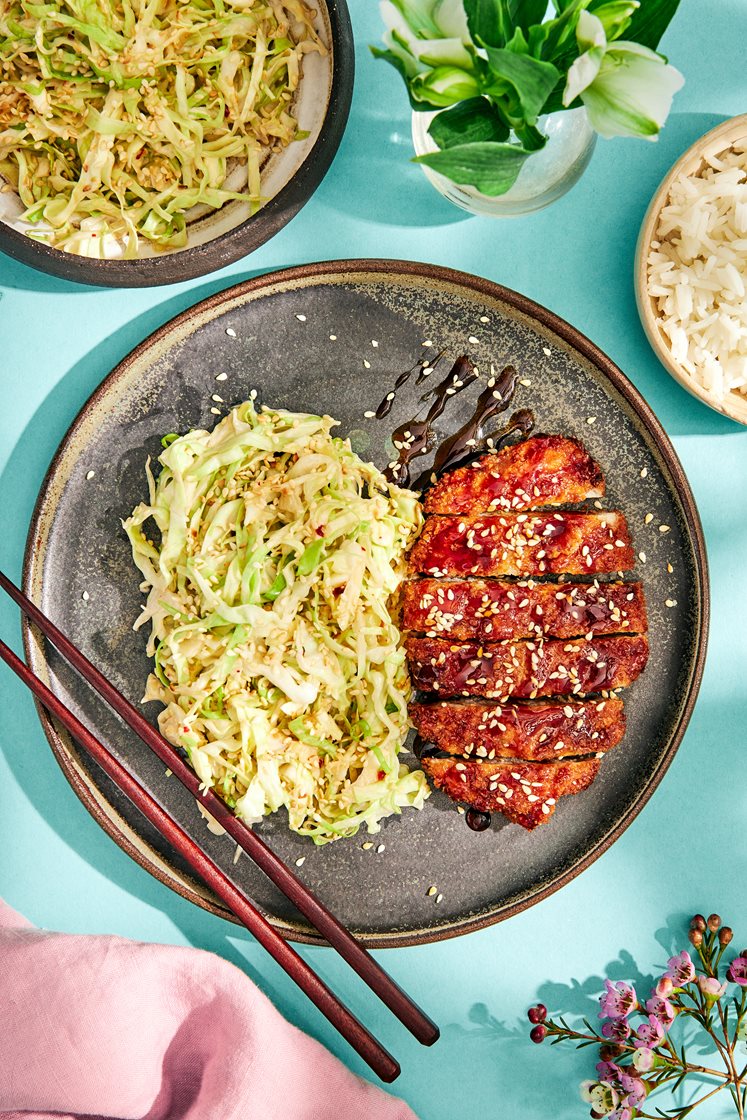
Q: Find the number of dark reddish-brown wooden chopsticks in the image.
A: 2